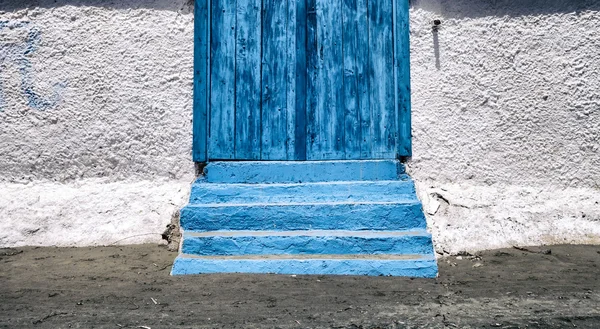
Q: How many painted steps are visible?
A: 5